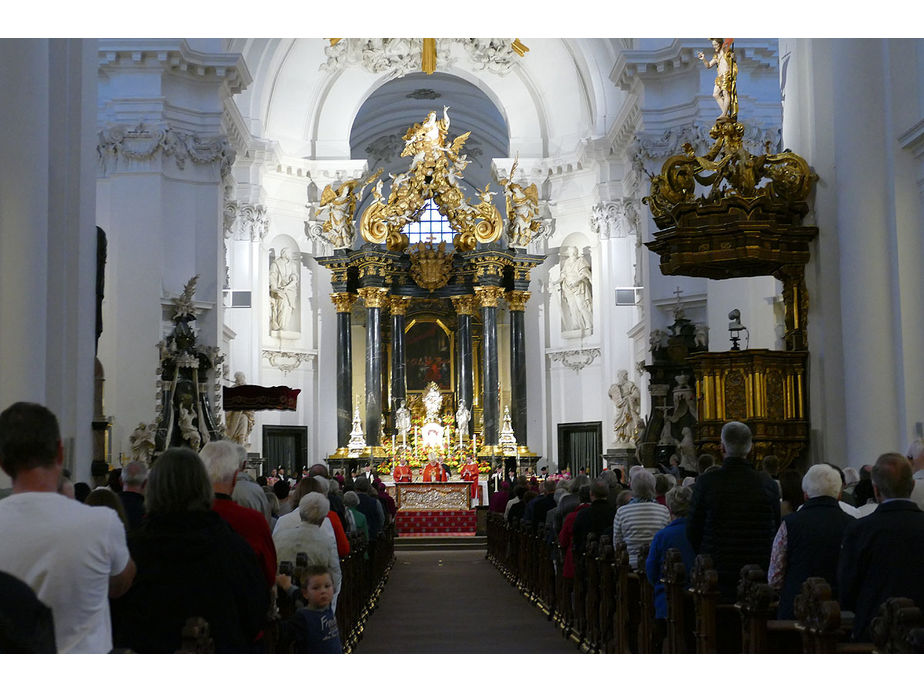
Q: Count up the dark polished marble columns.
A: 6